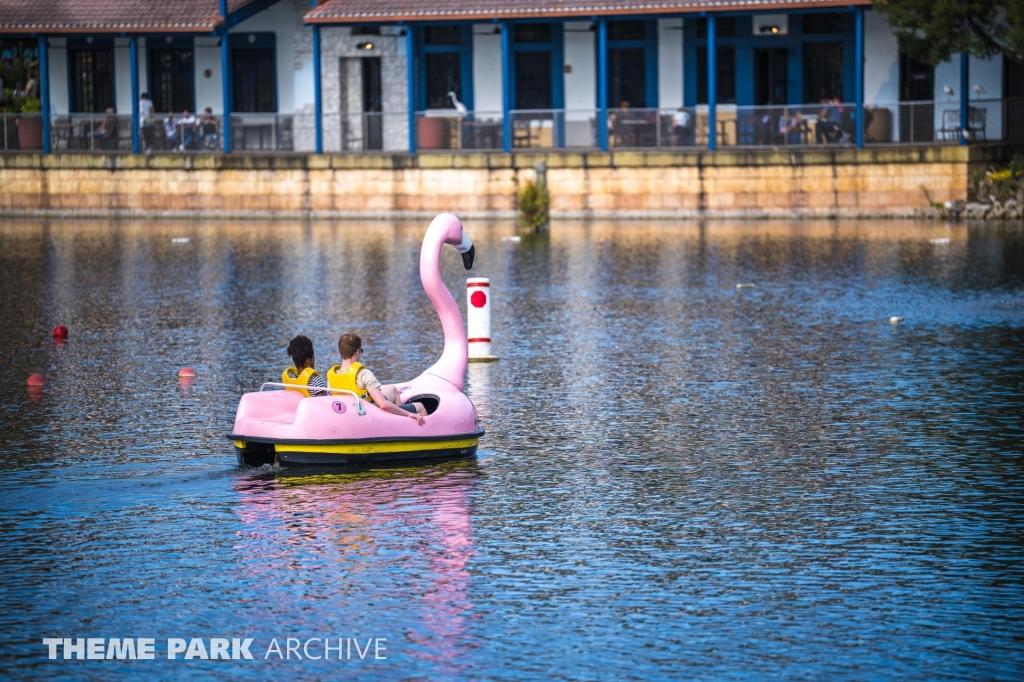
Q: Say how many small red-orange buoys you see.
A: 3